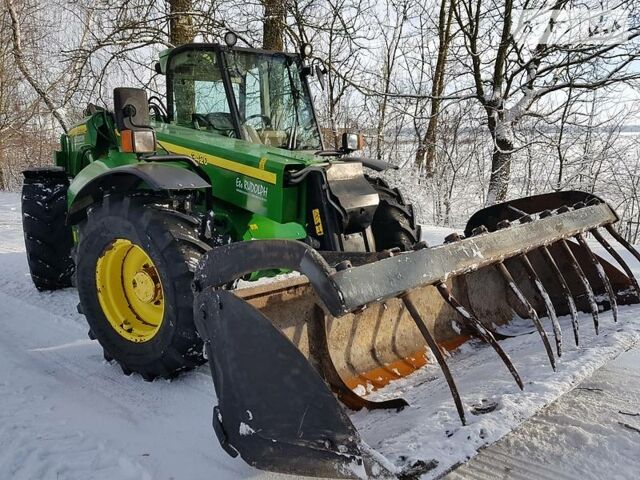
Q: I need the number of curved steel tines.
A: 9